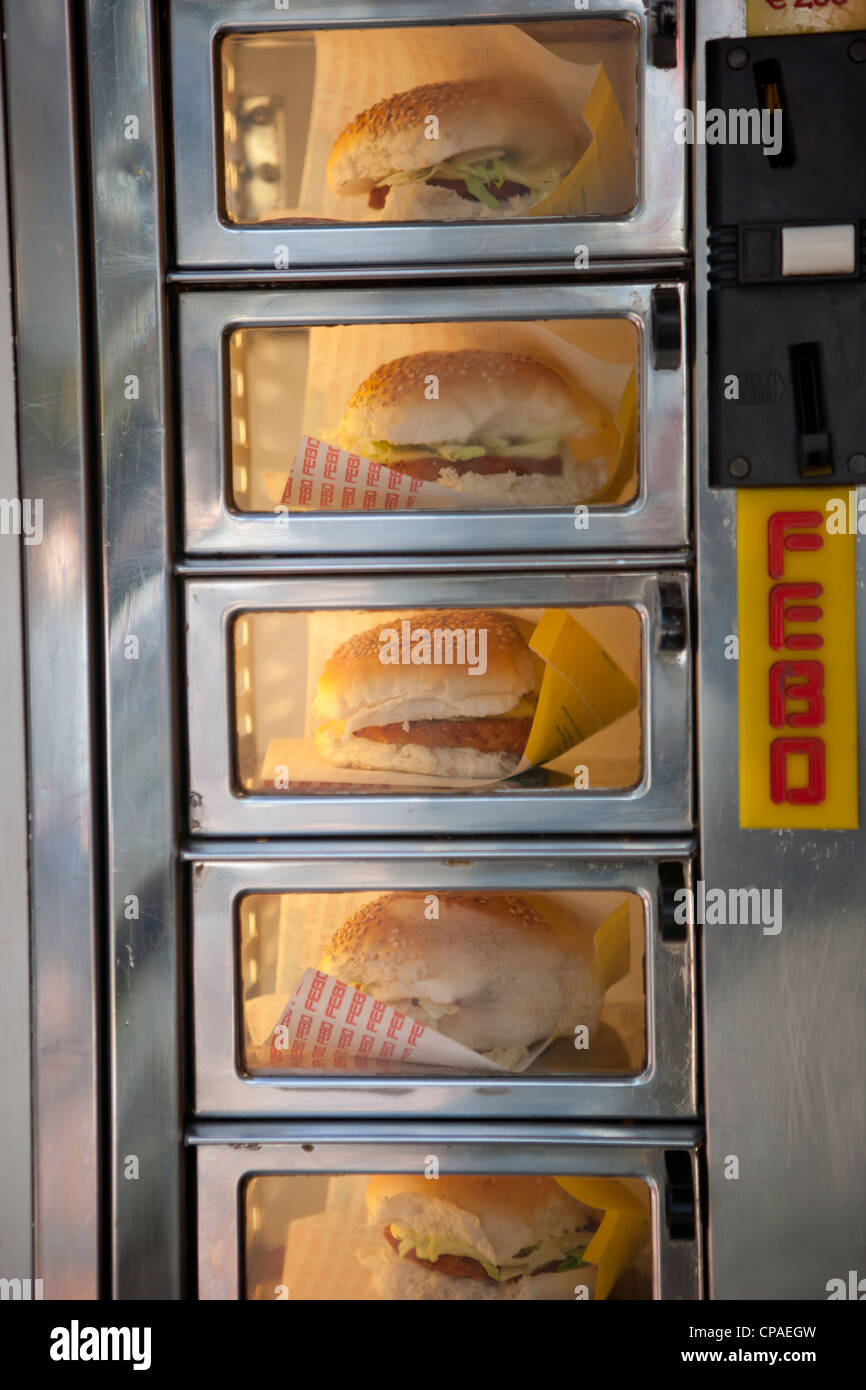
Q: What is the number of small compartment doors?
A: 5